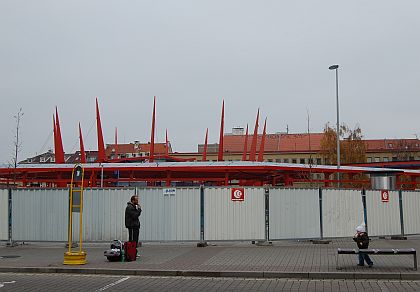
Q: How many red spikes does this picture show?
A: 12